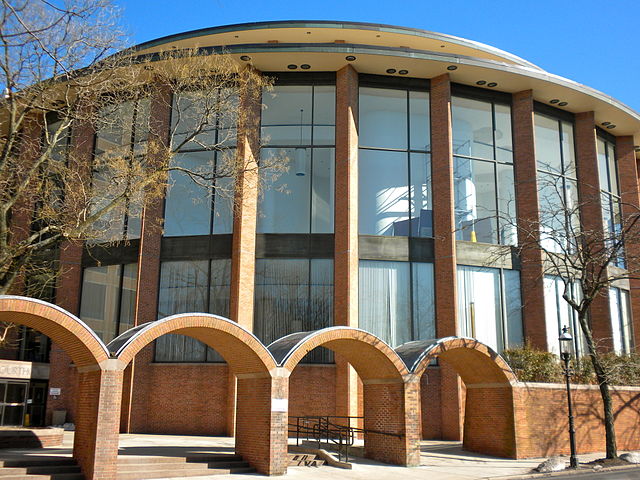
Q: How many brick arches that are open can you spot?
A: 4